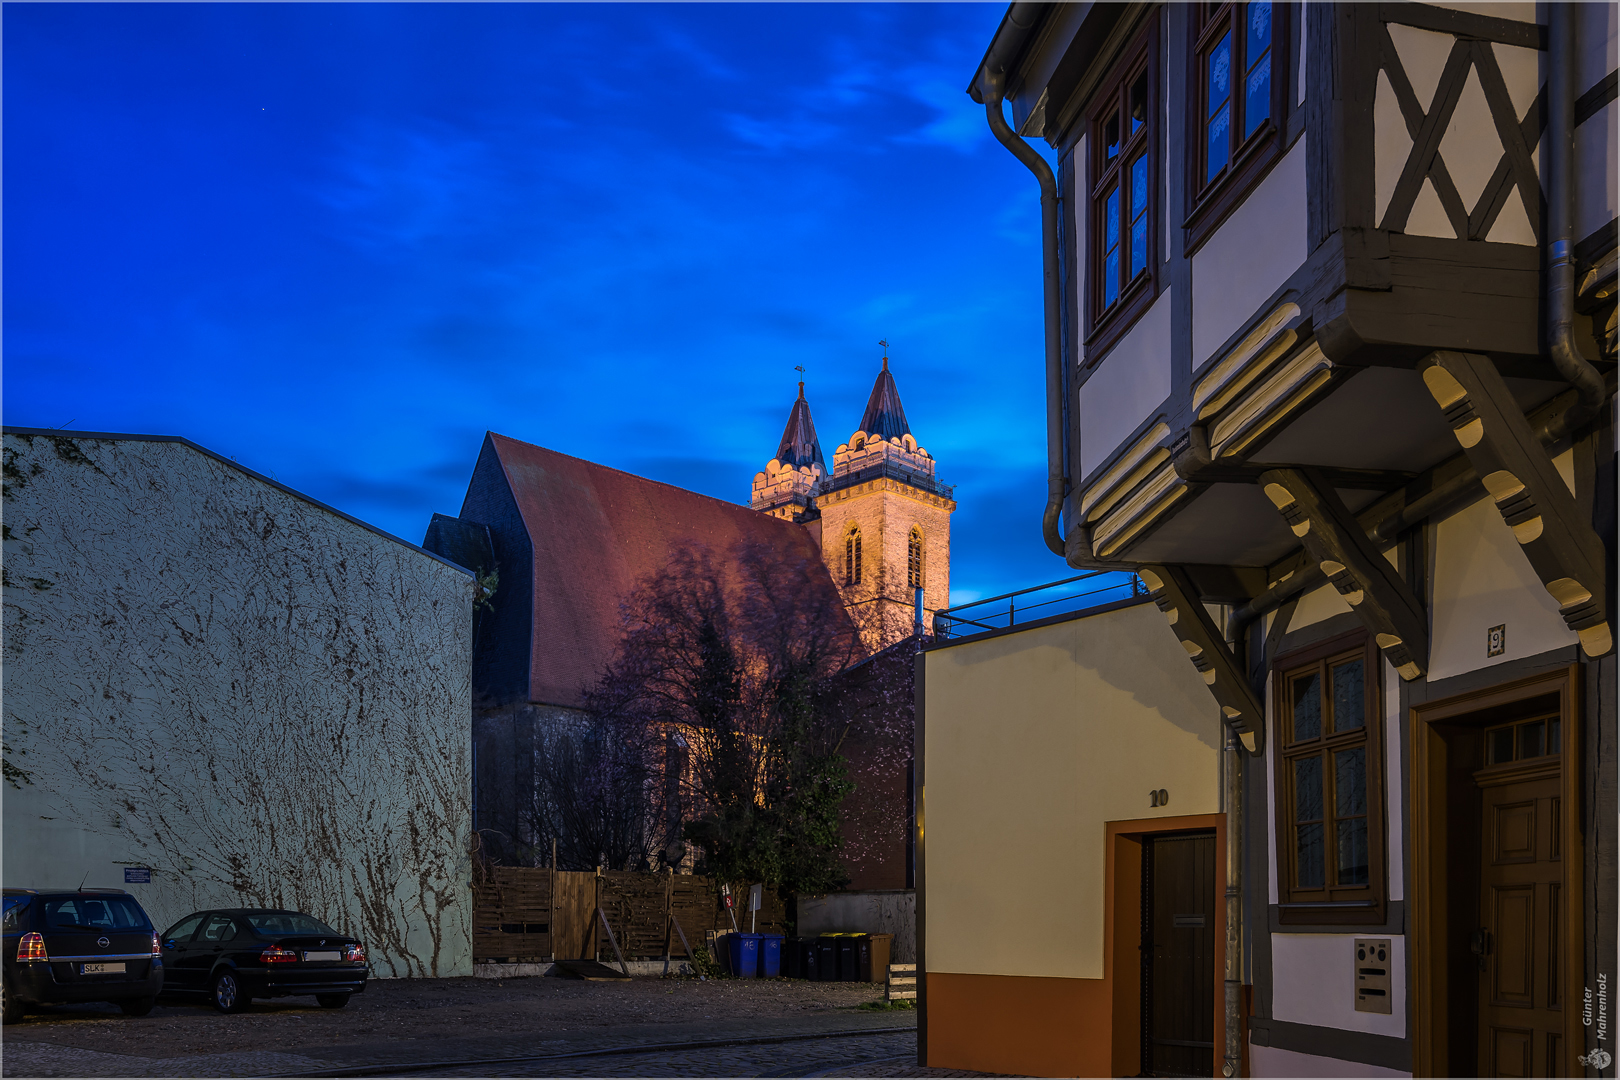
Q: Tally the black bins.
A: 4